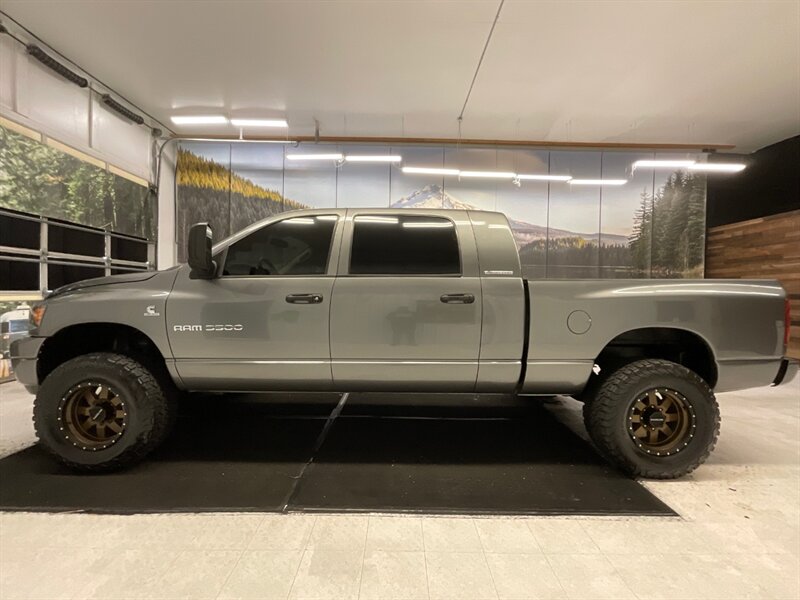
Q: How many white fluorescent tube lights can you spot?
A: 10